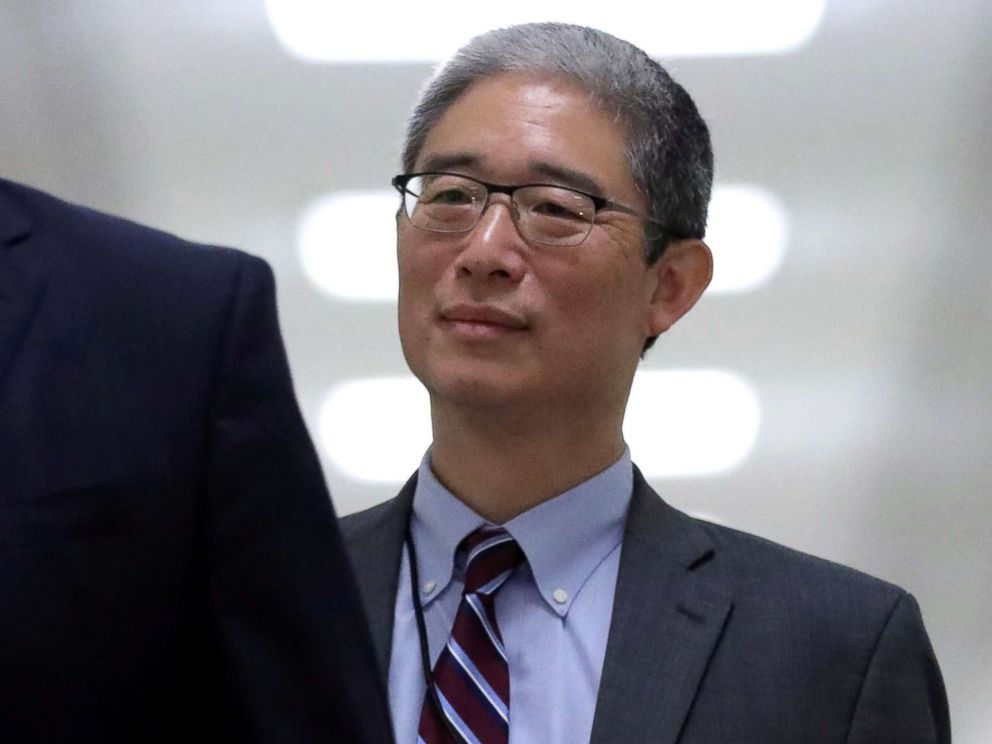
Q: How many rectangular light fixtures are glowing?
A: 3